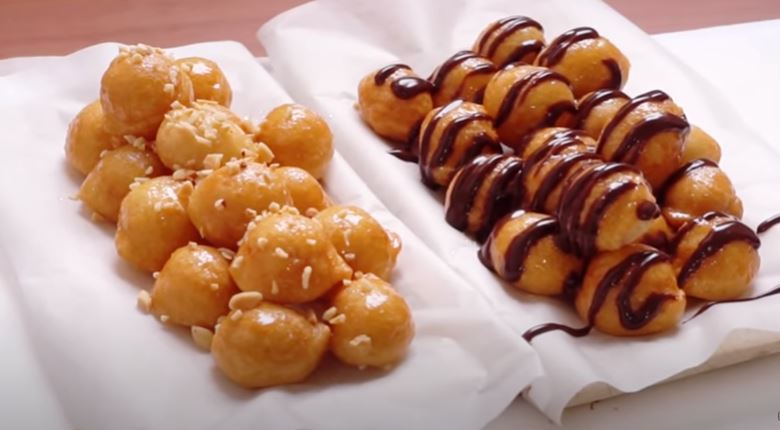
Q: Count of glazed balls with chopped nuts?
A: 14